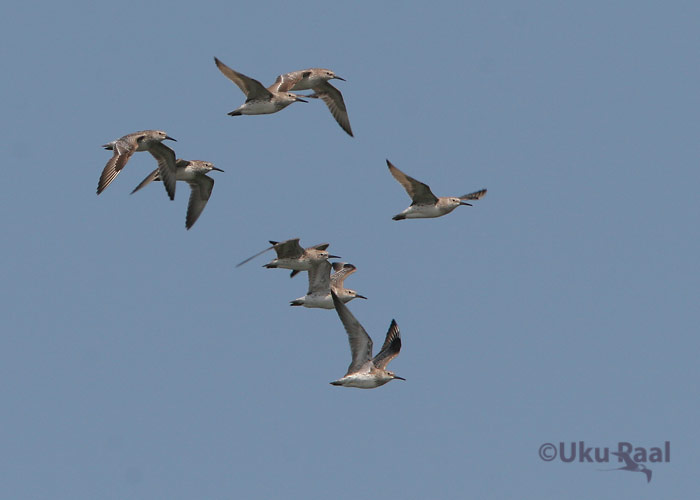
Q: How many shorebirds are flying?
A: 8